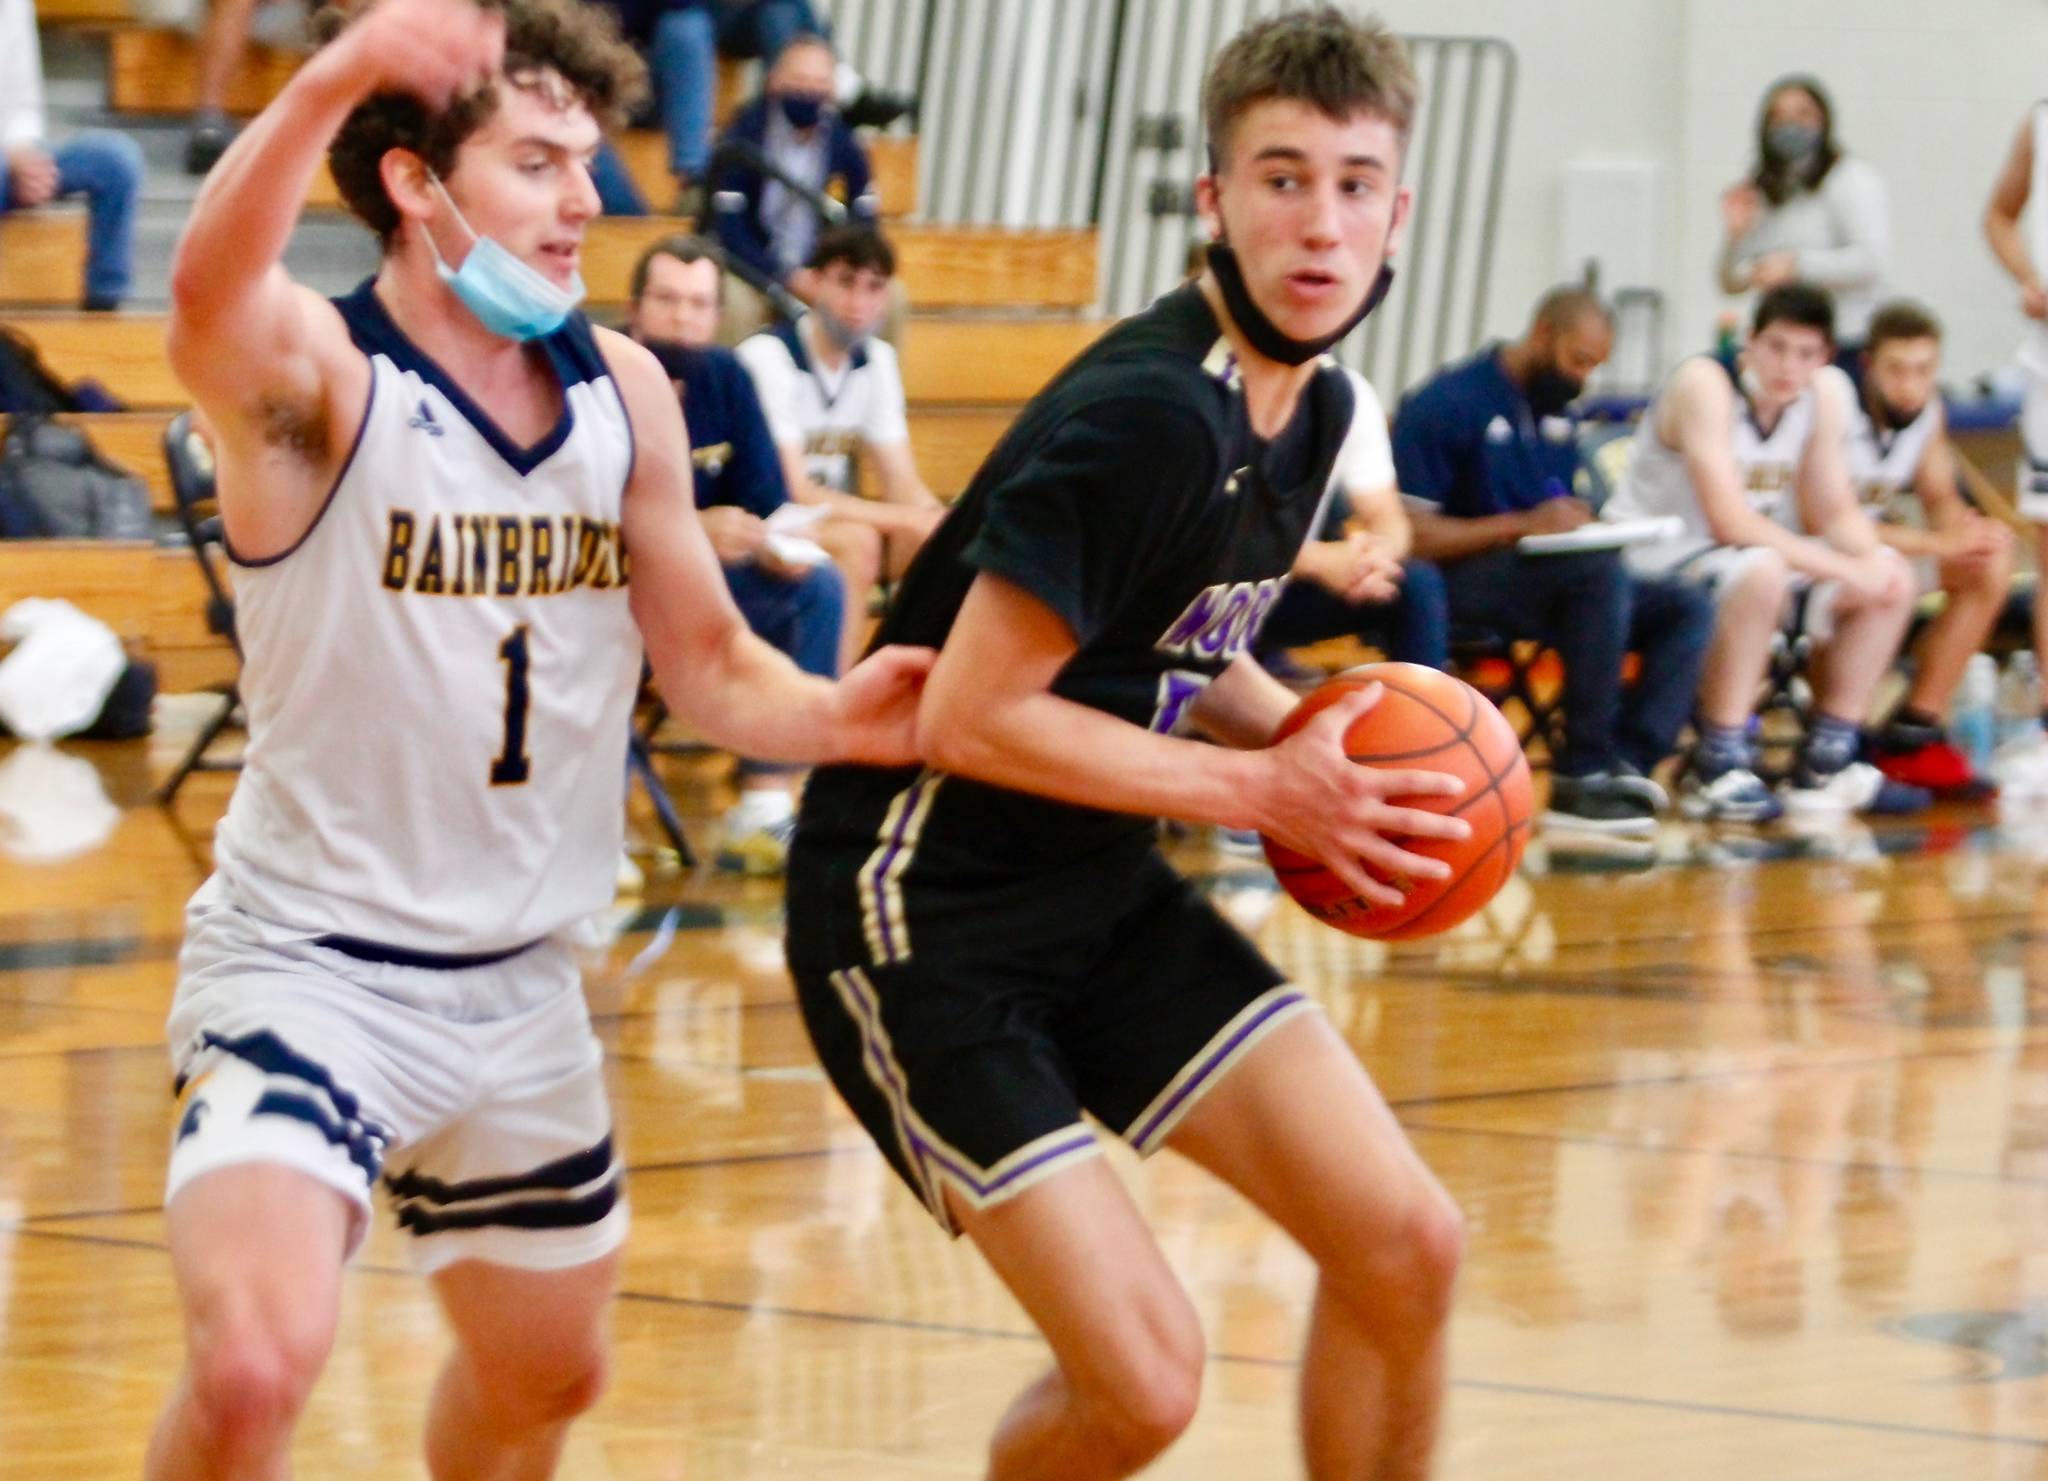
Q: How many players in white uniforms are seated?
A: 3